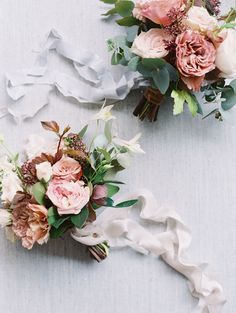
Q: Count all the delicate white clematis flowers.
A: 2